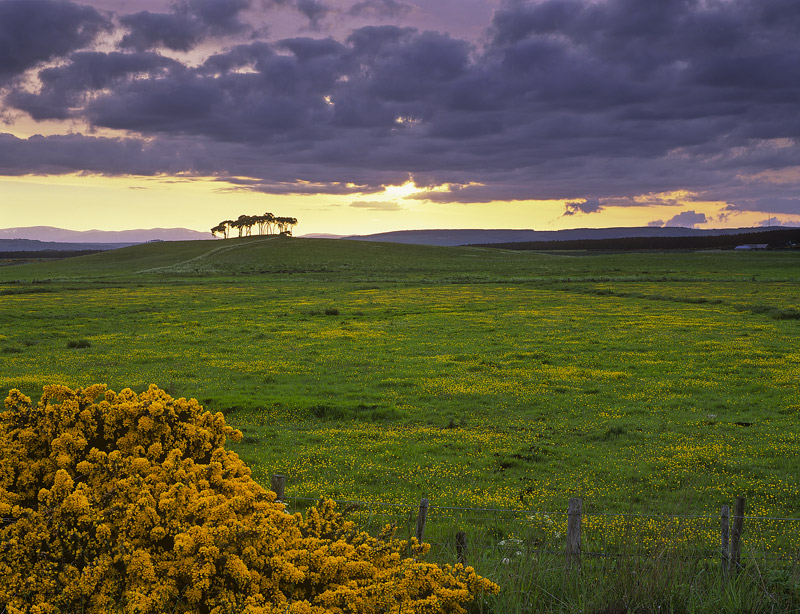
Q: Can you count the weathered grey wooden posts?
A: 6